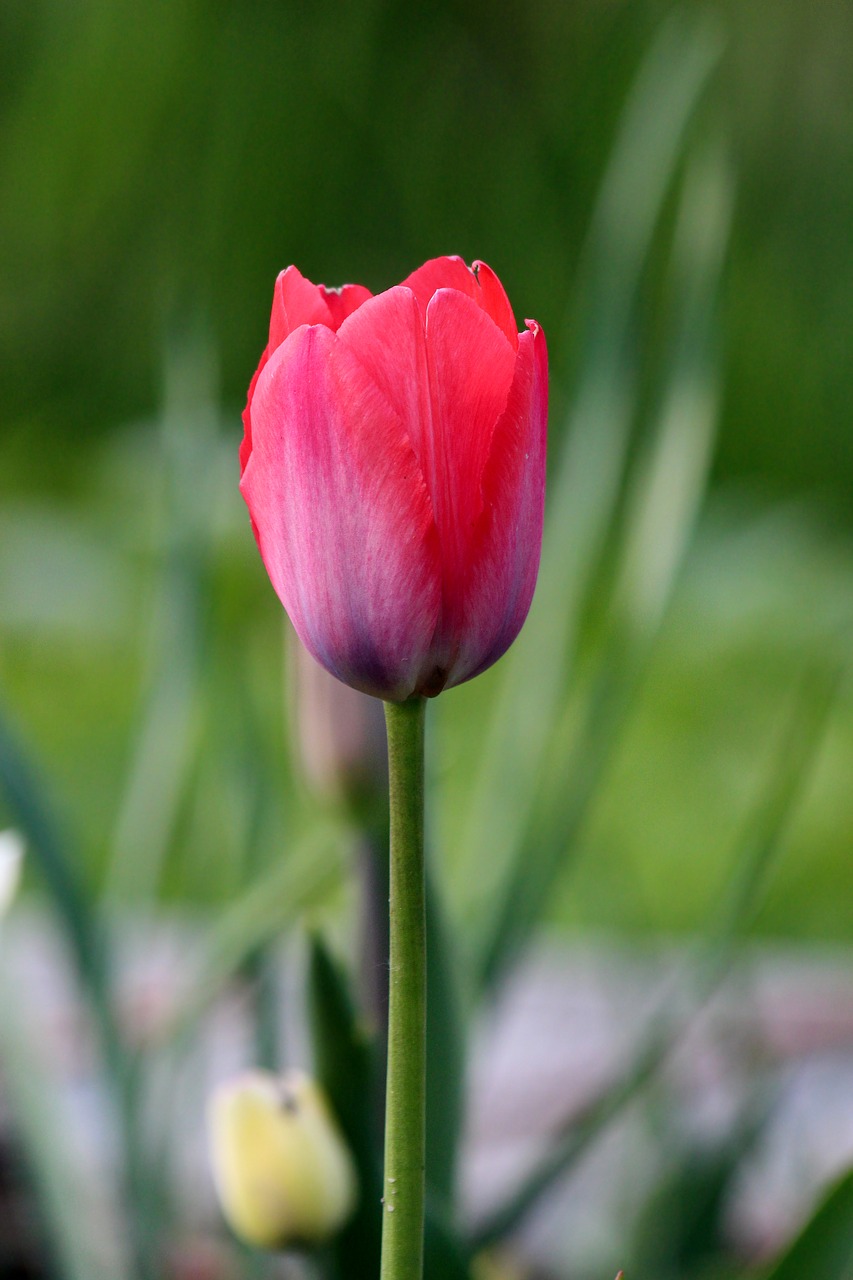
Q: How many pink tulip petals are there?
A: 6